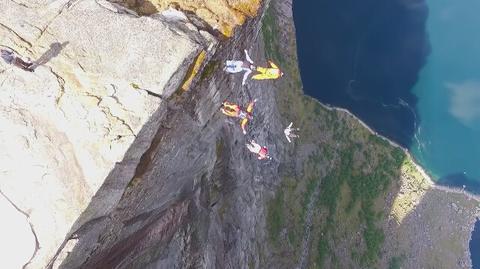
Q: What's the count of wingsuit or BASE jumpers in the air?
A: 5